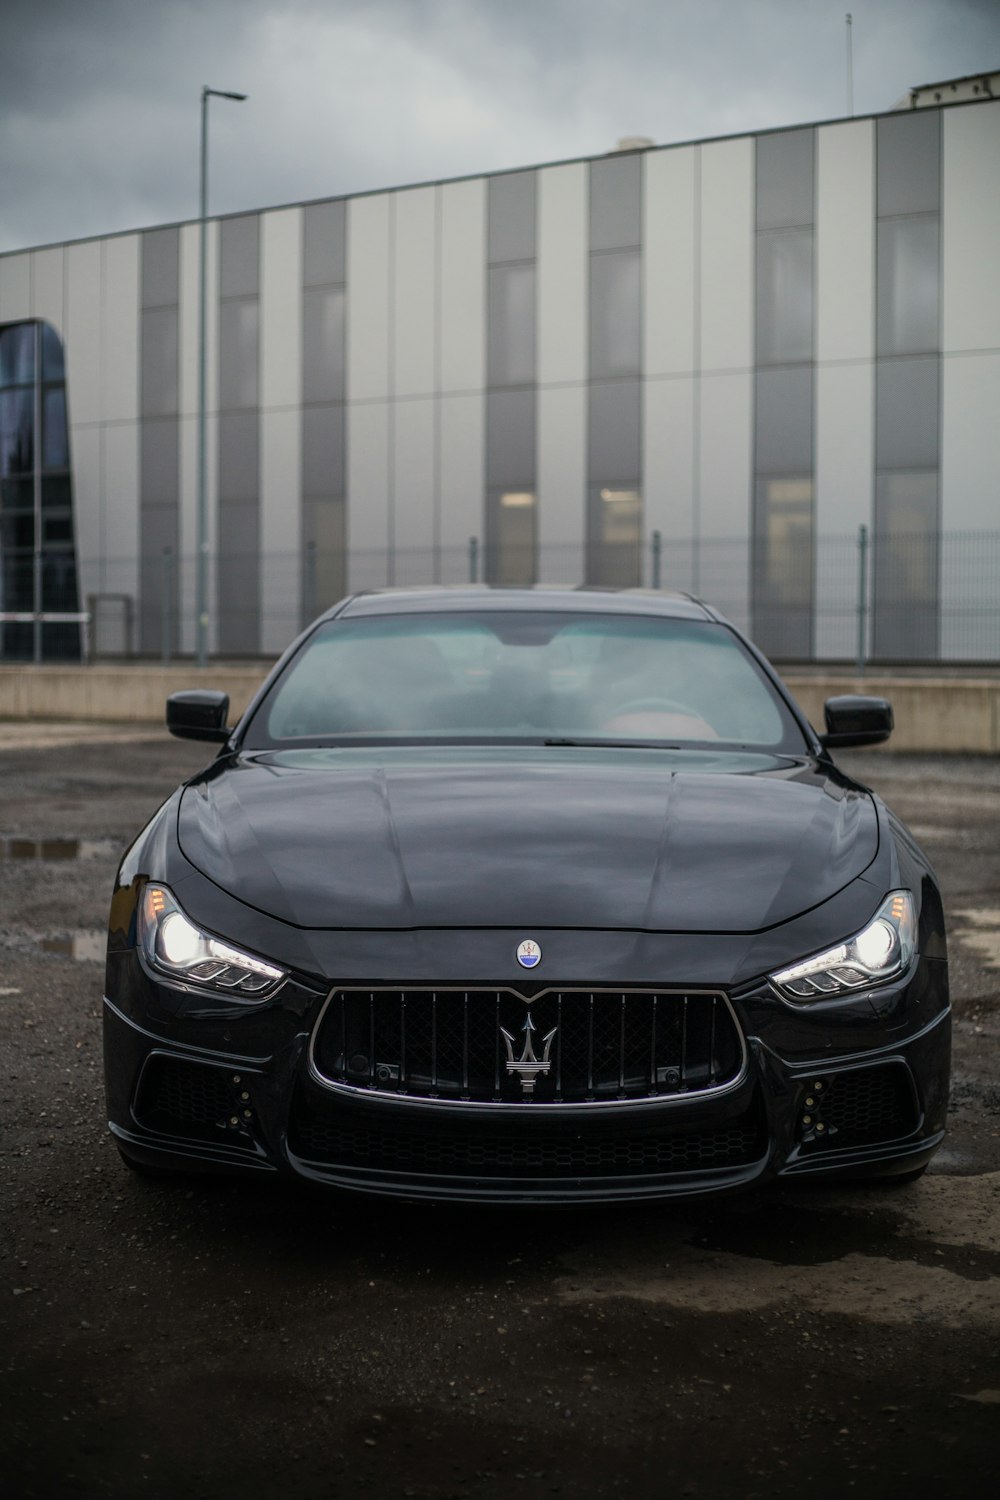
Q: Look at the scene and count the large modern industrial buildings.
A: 1